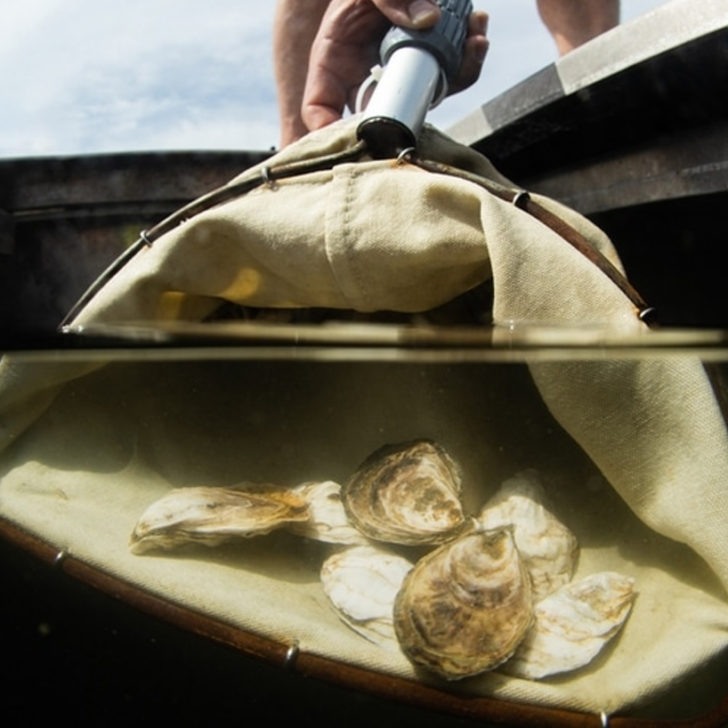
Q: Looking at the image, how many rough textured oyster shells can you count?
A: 7